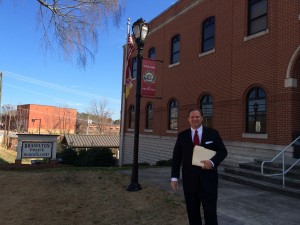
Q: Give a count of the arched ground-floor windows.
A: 5